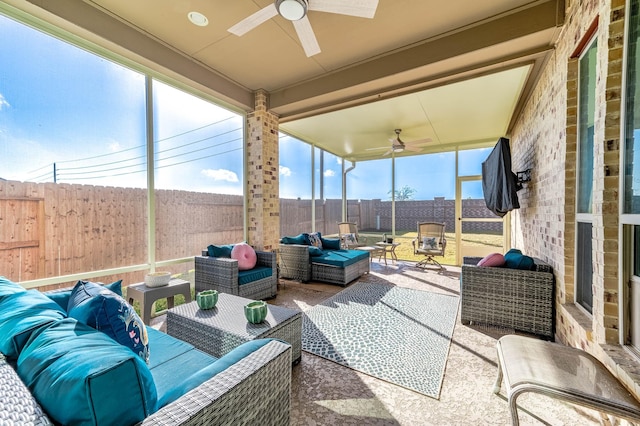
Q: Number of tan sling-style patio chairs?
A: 2